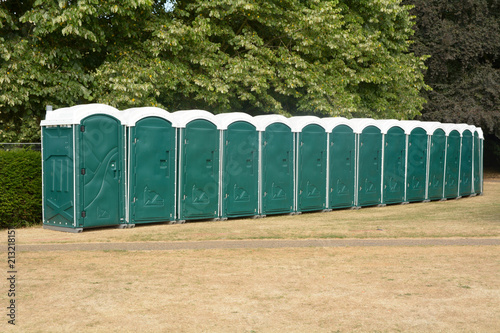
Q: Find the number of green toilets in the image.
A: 14